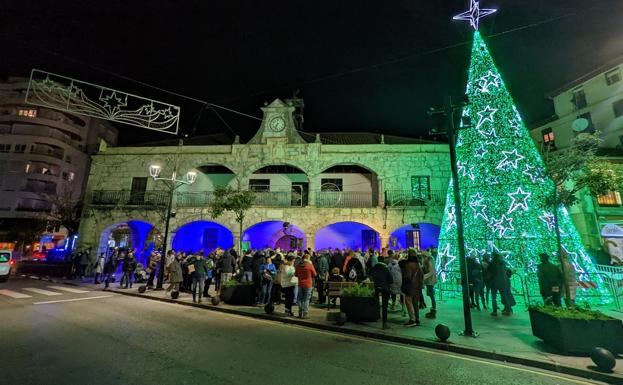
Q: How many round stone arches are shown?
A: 8